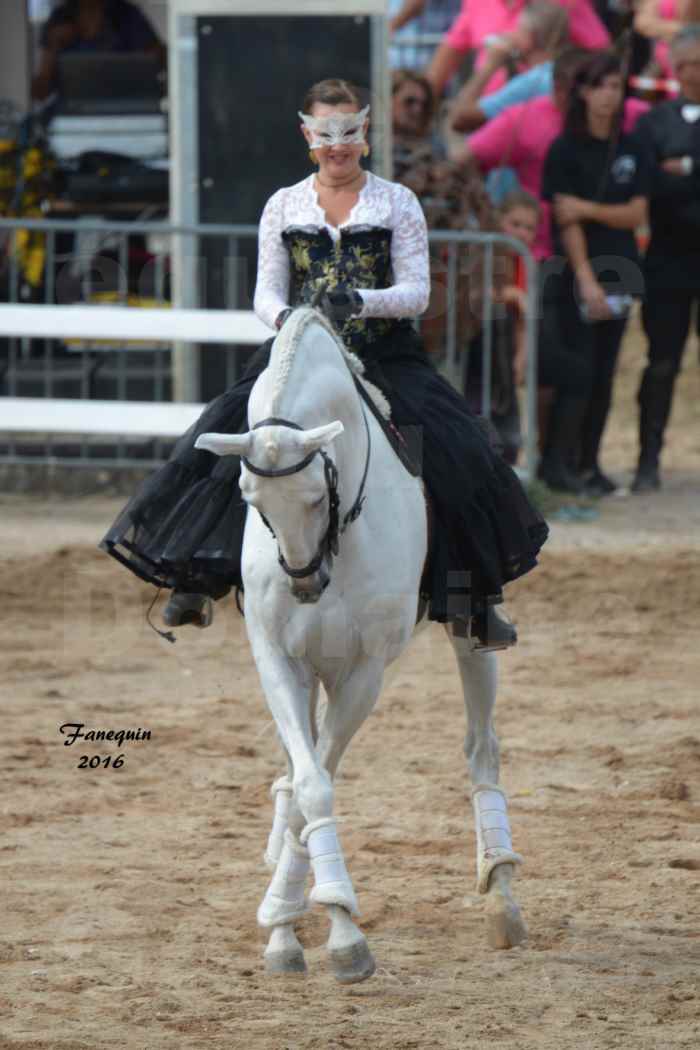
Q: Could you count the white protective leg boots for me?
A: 4